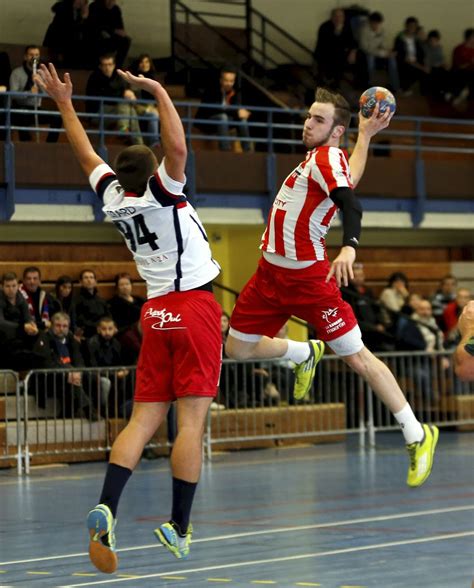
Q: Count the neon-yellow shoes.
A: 2